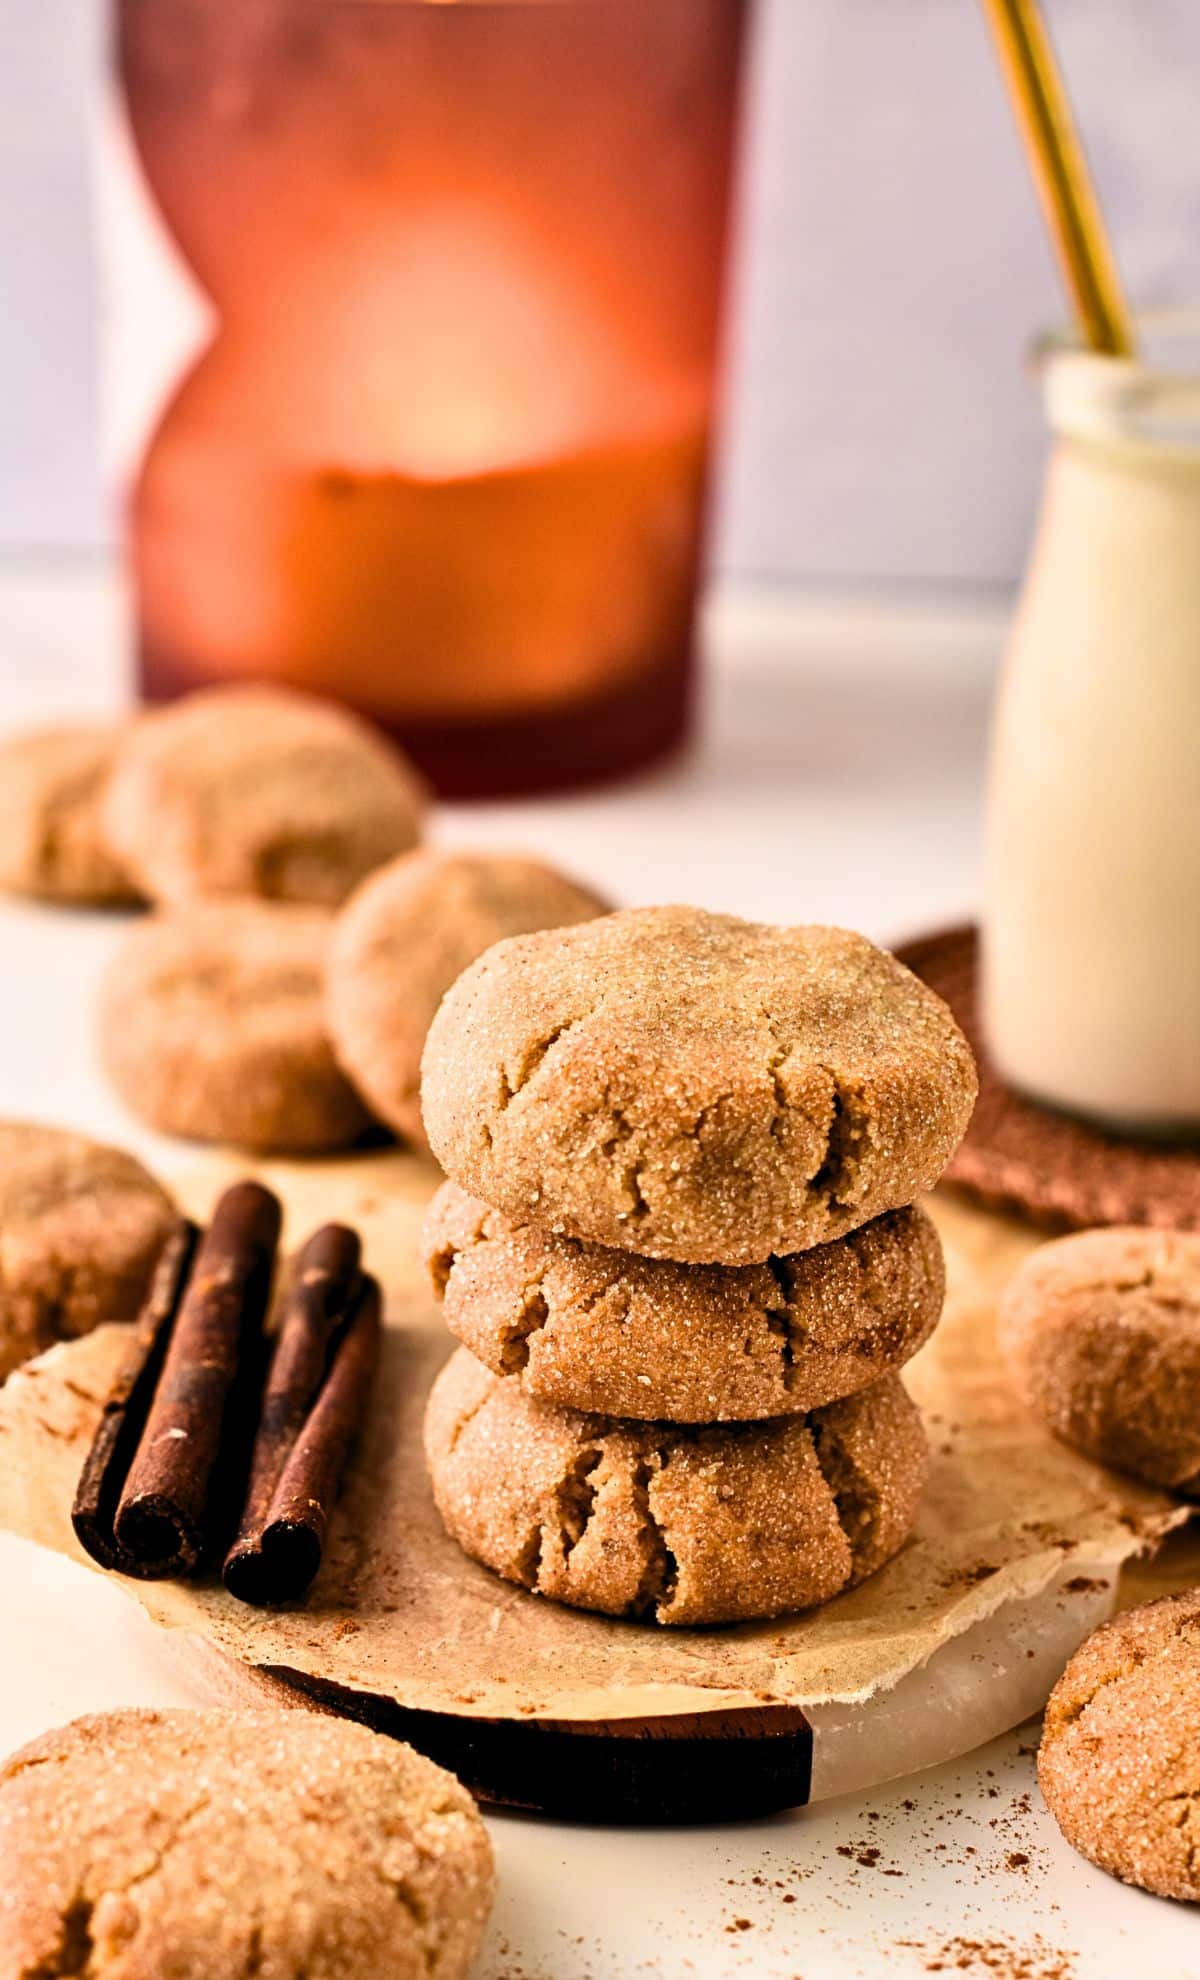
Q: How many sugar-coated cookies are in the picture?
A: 11